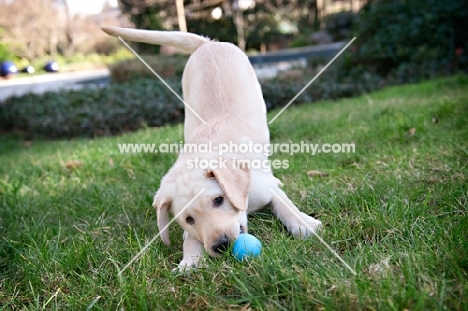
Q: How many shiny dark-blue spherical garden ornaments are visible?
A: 3